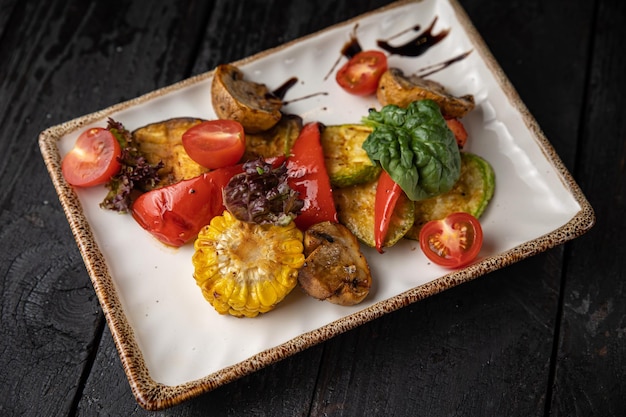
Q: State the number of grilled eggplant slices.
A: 2